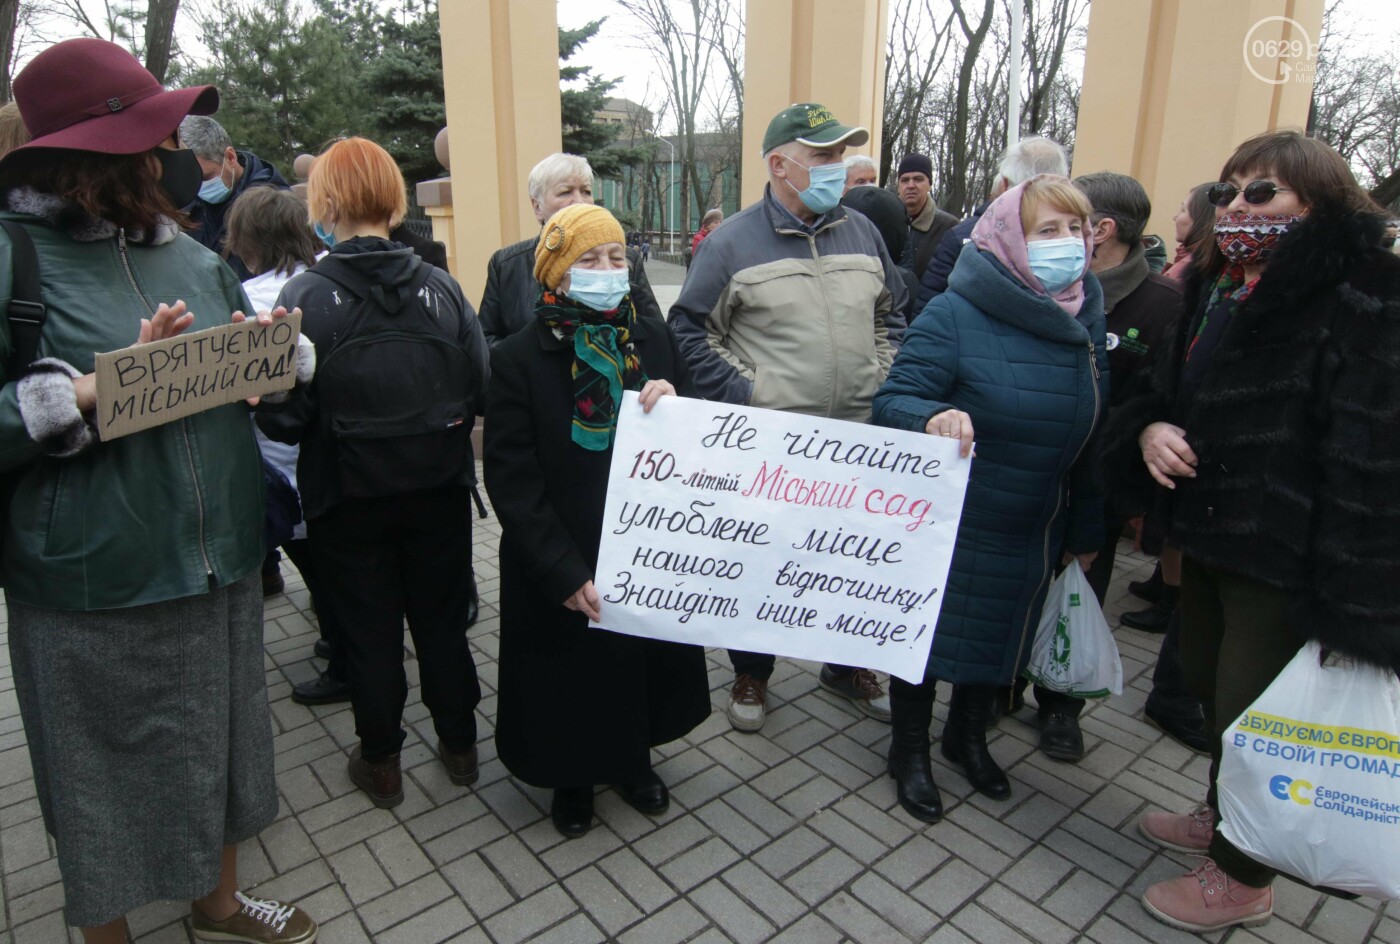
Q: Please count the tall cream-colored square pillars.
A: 3